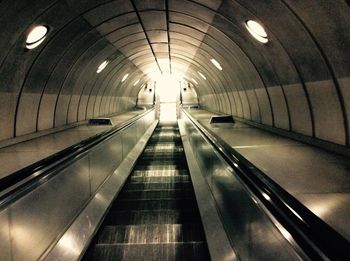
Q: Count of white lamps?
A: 8